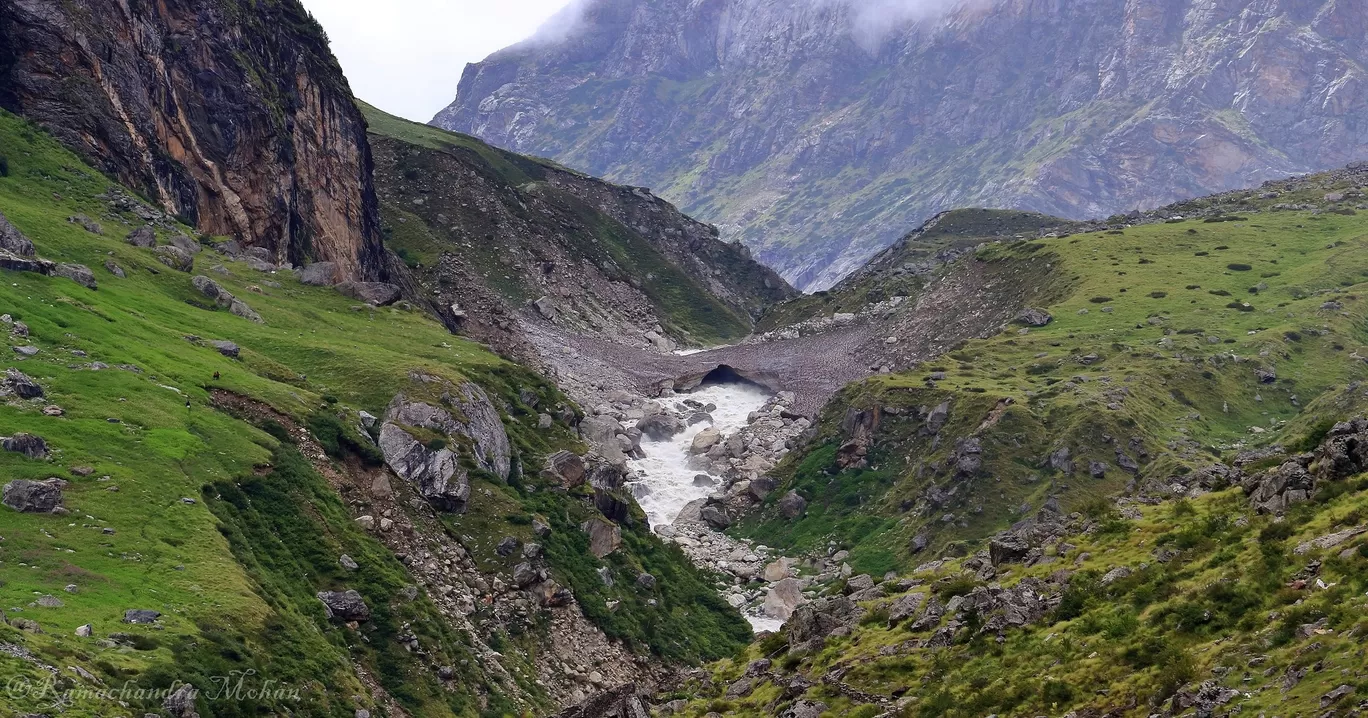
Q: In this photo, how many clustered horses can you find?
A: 0